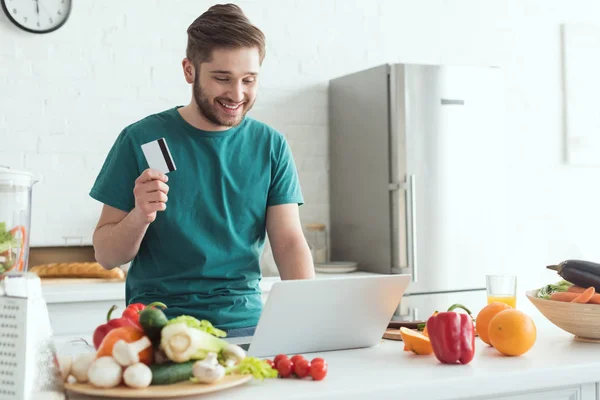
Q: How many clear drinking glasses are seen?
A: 1